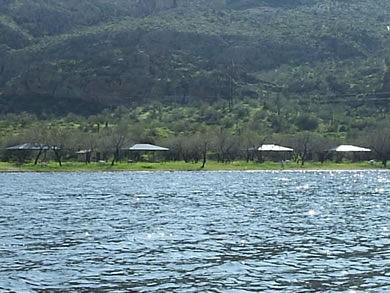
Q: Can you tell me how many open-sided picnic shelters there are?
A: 4